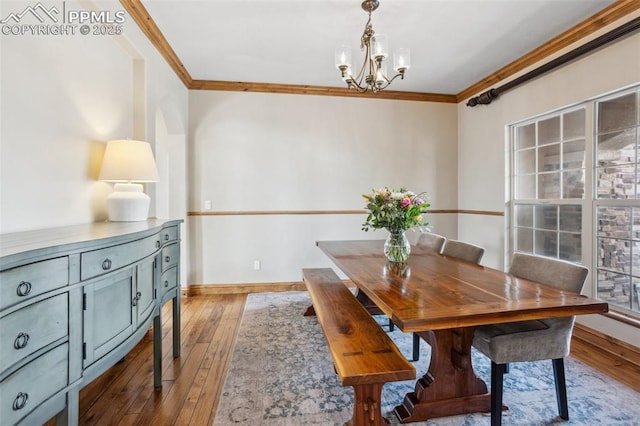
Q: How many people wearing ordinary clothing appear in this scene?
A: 0